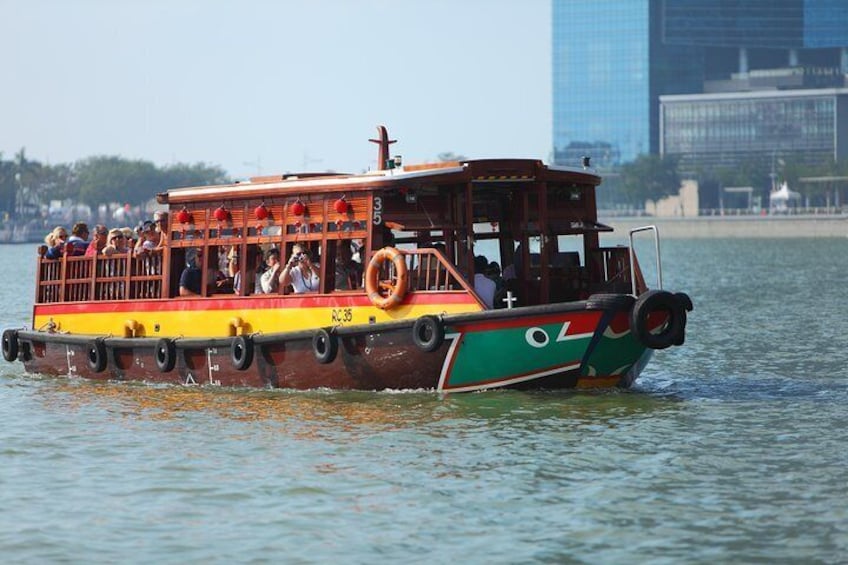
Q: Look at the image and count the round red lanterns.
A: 5